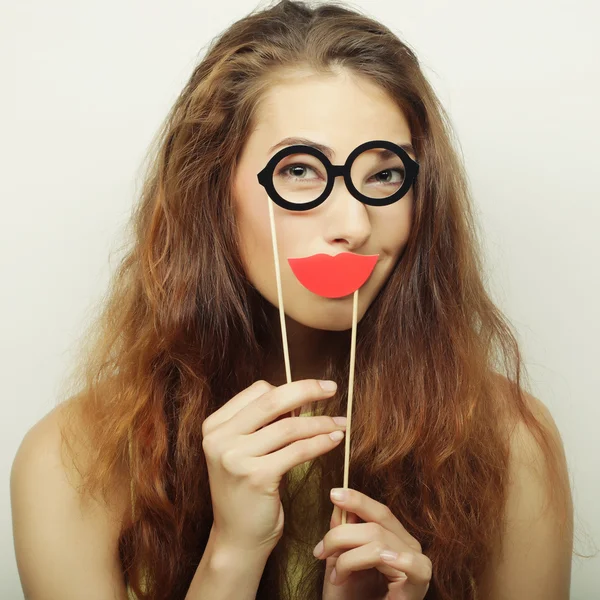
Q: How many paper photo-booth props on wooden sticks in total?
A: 2